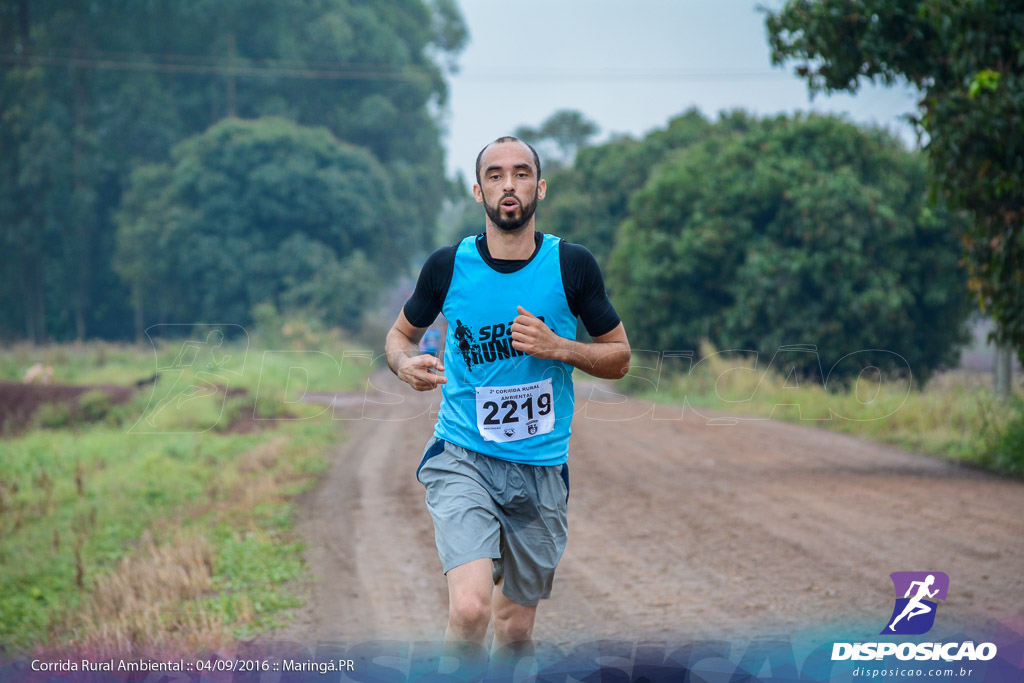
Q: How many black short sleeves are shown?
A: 2